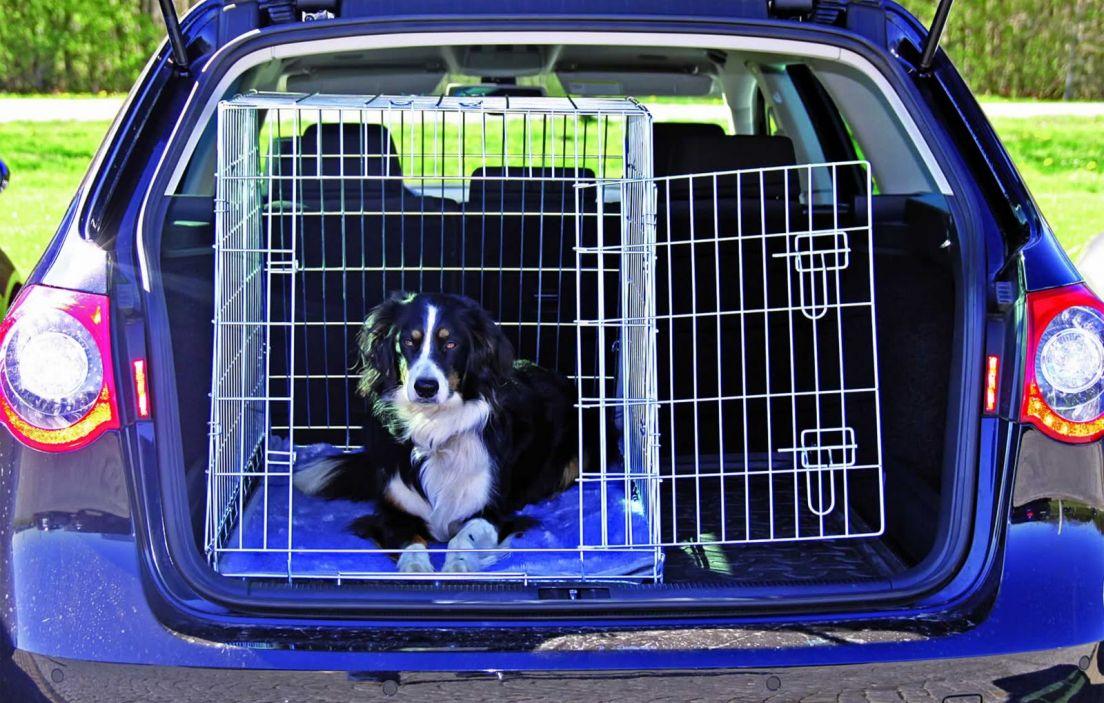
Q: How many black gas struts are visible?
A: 2